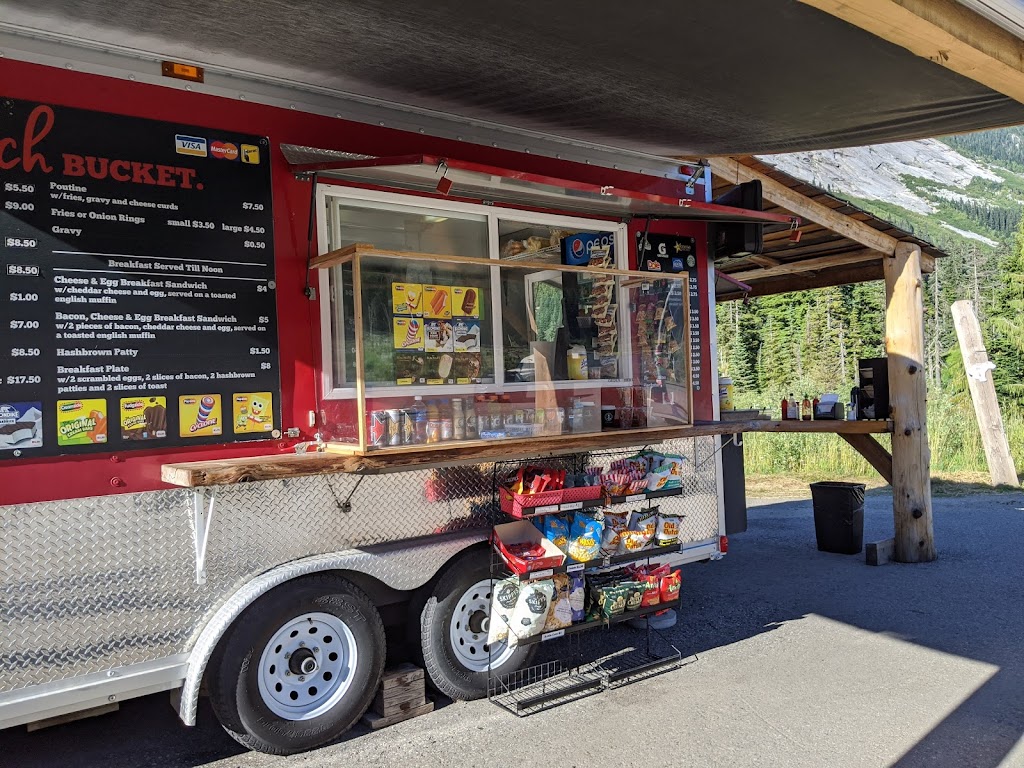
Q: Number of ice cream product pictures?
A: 14